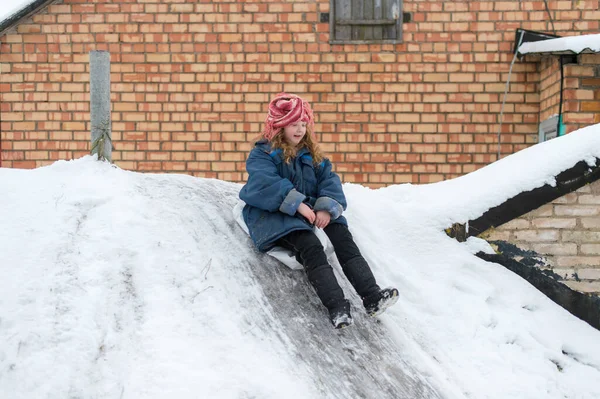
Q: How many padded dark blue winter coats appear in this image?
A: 1